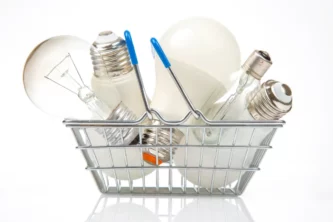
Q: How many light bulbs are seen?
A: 5